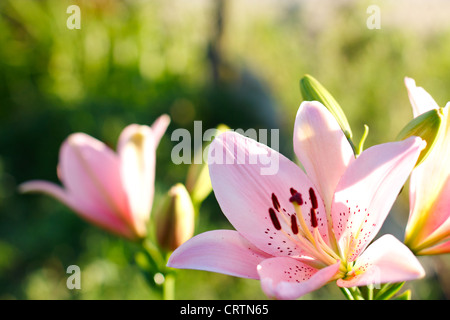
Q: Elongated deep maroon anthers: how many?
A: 6